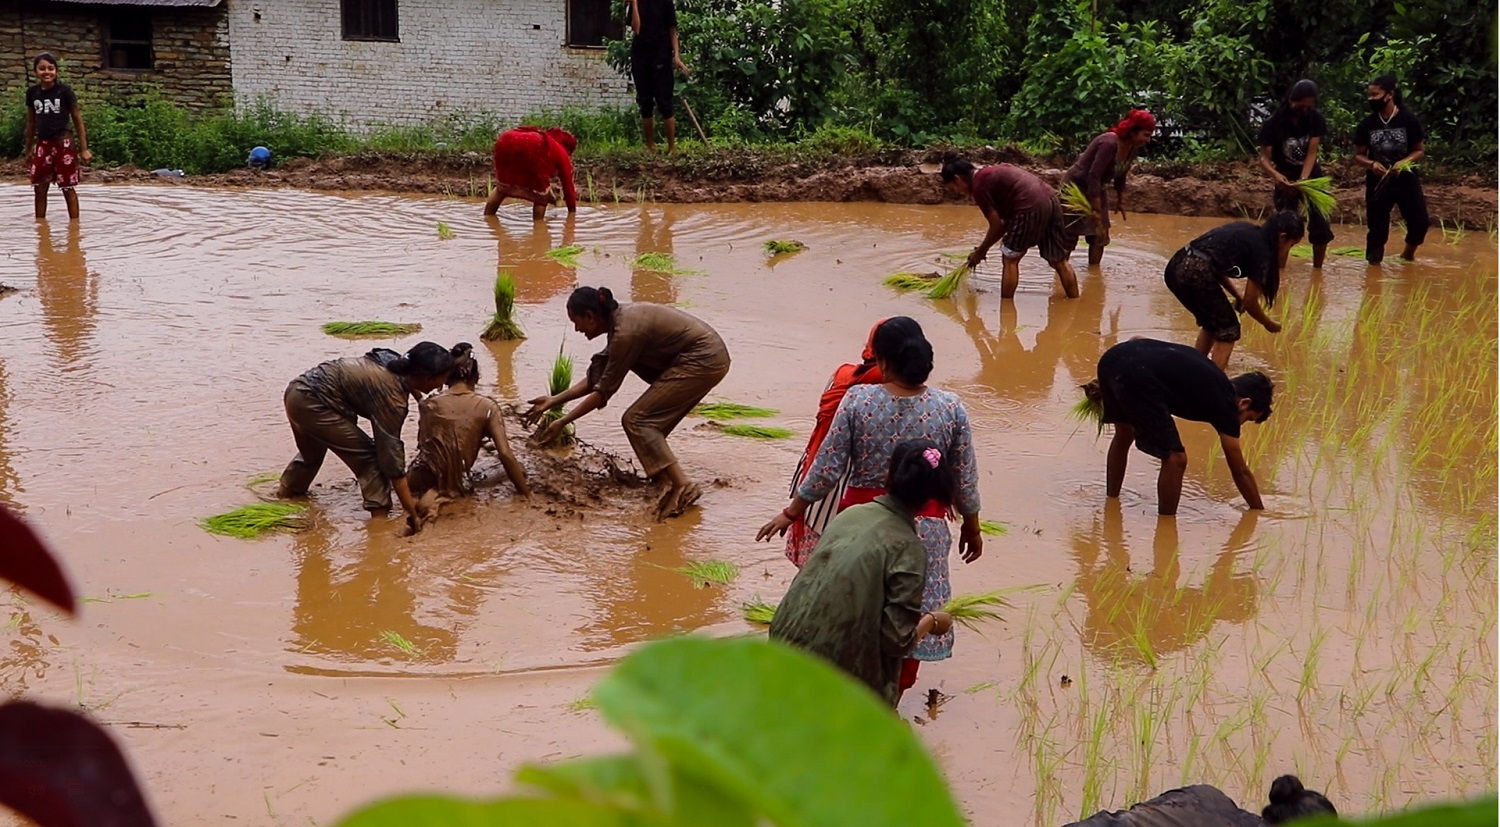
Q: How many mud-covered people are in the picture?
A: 3